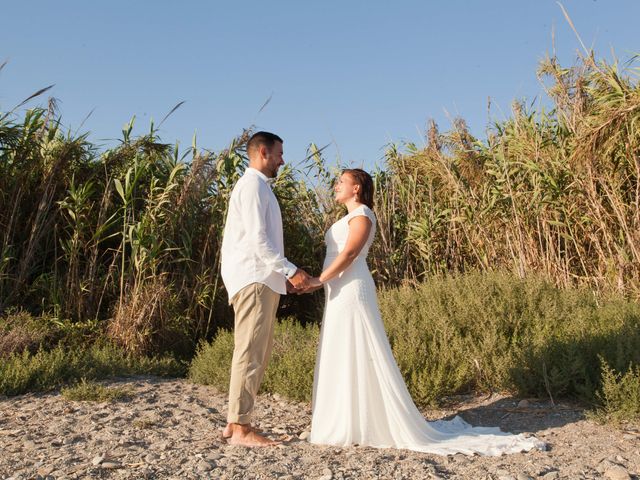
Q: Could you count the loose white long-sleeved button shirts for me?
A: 1